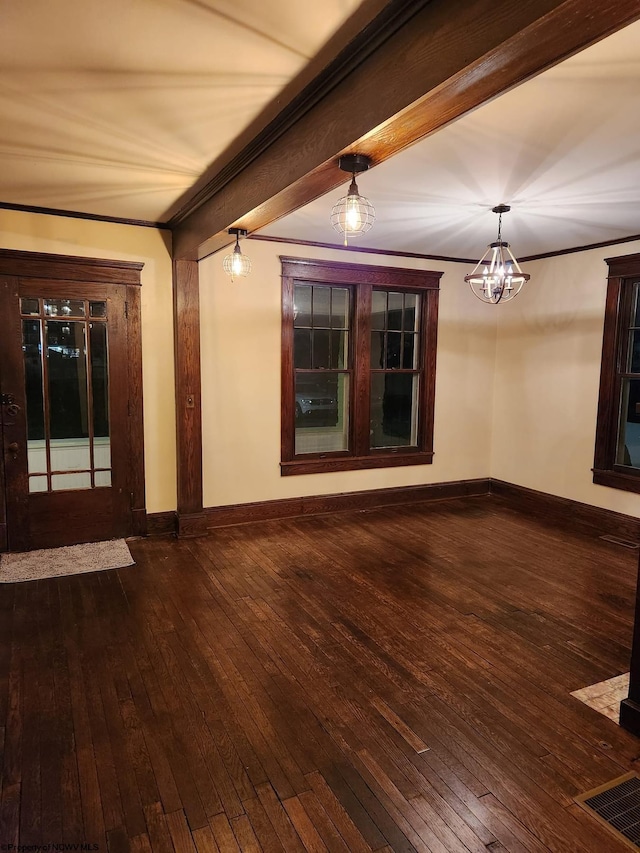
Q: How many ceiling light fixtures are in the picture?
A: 3